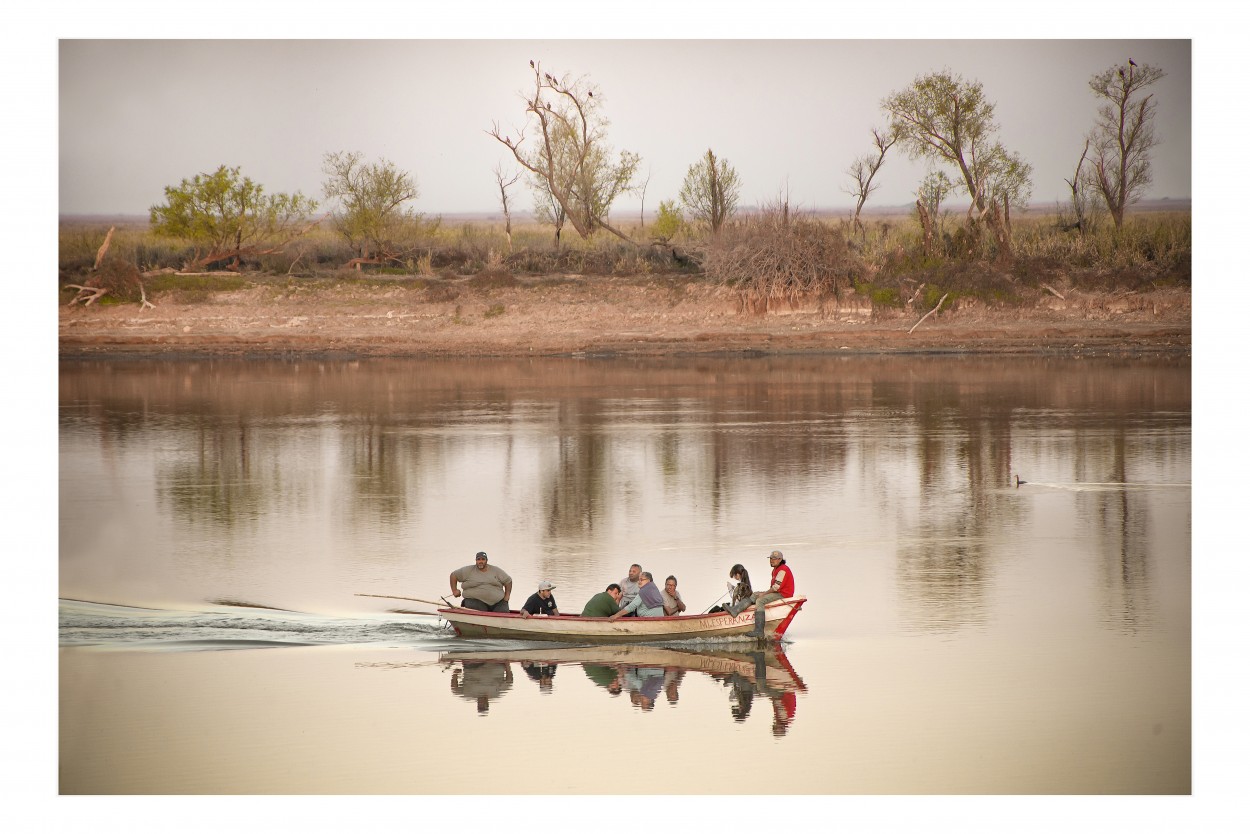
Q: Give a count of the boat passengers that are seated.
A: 7